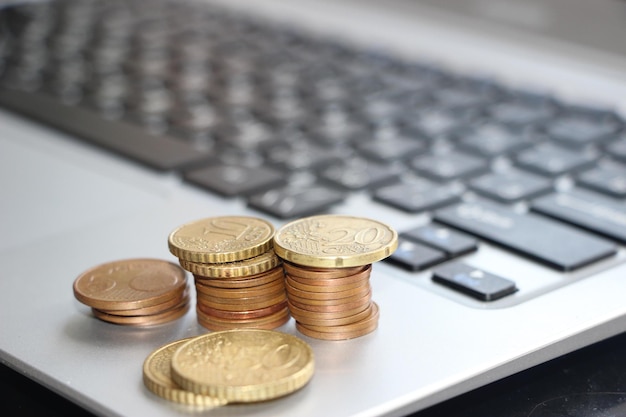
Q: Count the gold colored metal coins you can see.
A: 5